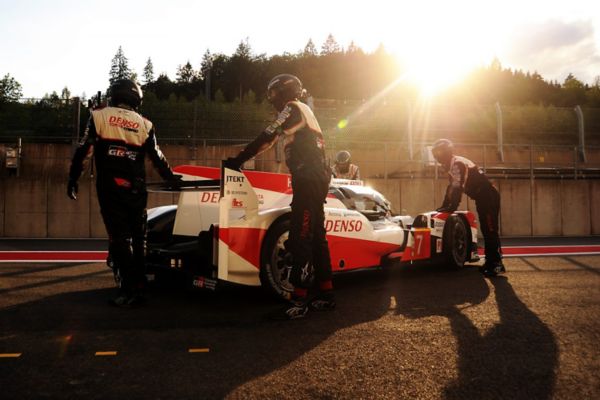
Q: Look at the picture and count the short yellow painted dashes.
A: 3